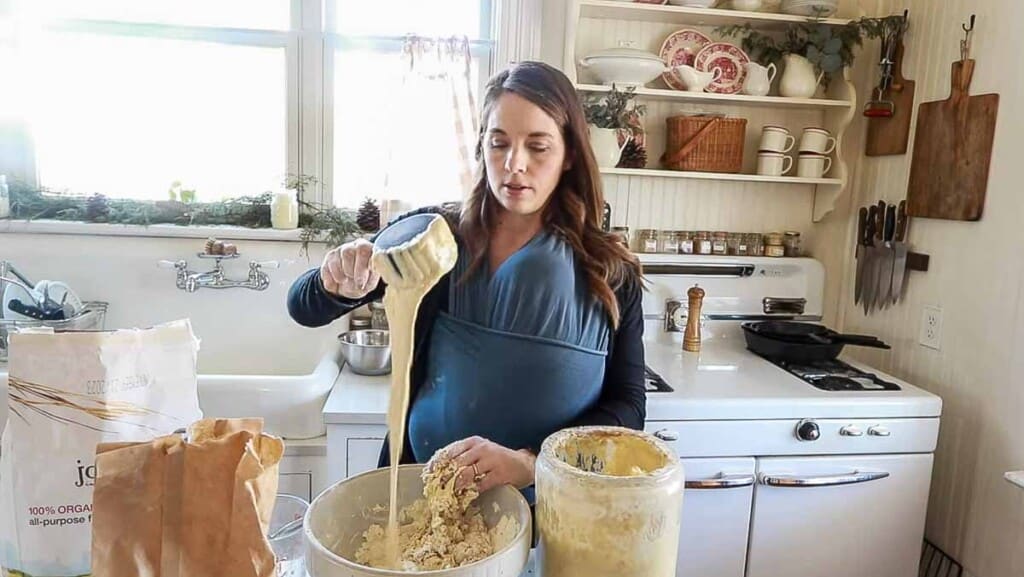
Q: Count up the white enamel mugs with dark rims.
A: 4